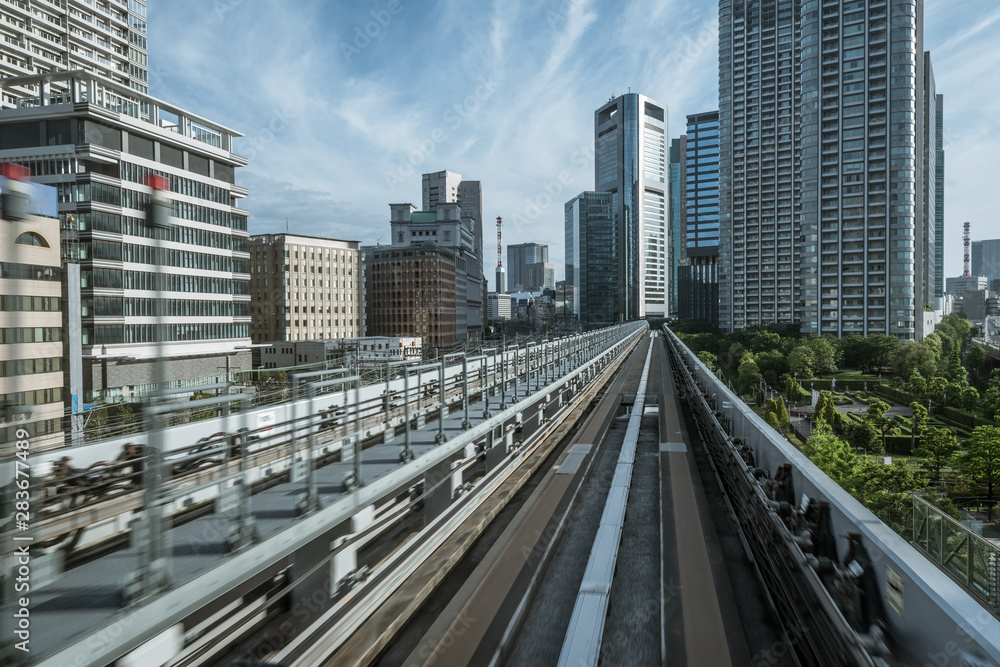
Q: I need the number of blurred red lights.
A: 2